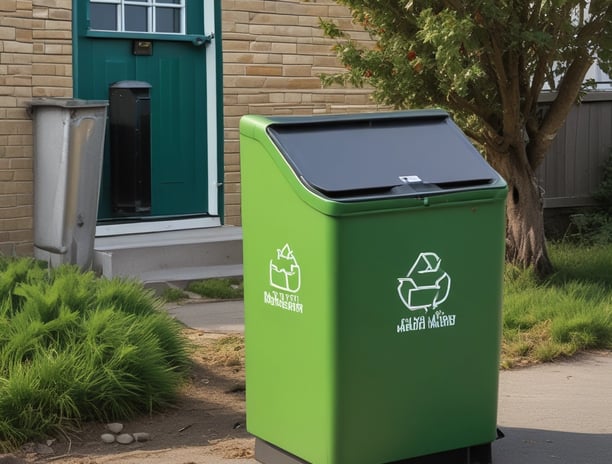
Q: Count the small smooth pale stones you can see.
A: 4